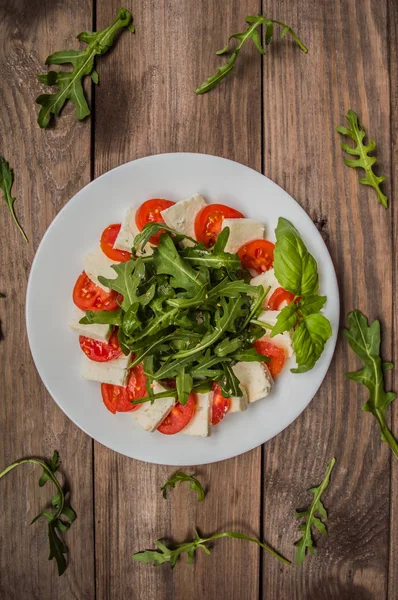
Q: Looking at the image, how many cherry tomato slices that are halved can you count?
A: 11